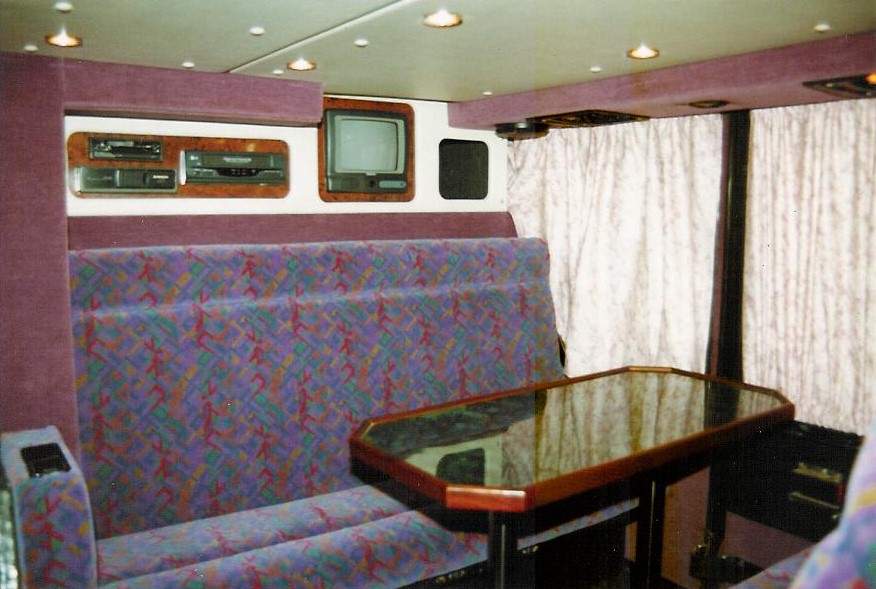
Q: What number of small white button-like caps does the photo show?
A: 9